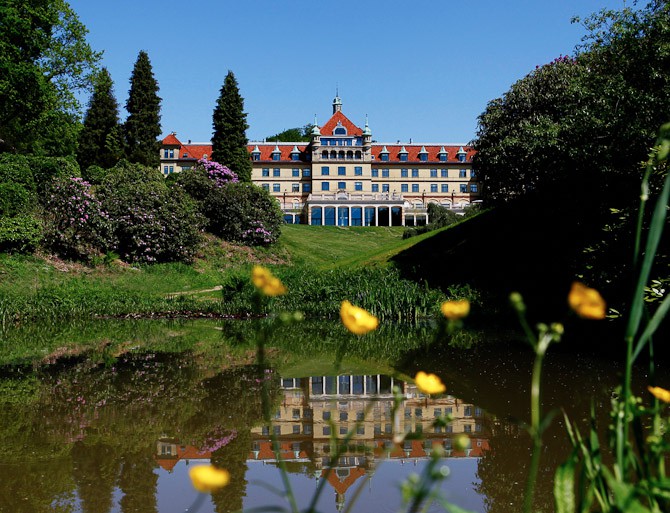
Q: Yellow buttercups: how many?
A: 7